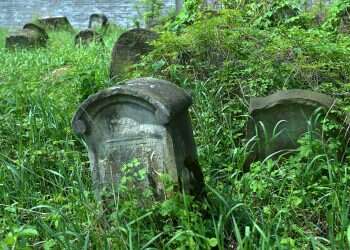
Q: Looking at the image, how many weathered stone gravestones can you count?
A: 8